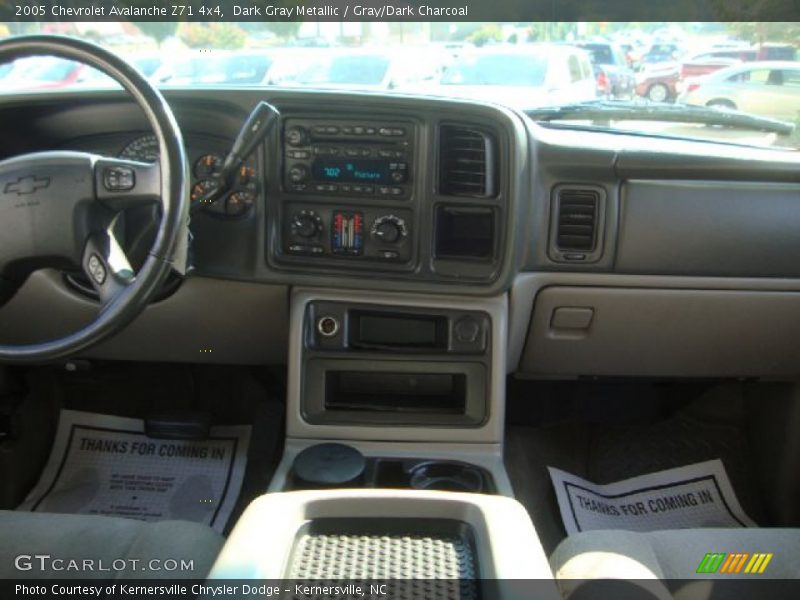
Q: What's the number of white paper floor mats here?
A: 2